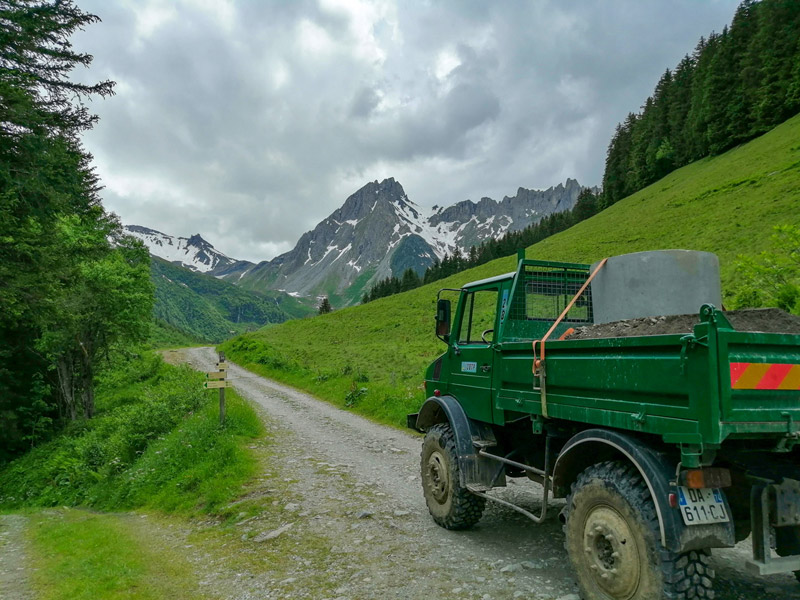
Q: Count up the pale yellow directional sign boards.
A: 3